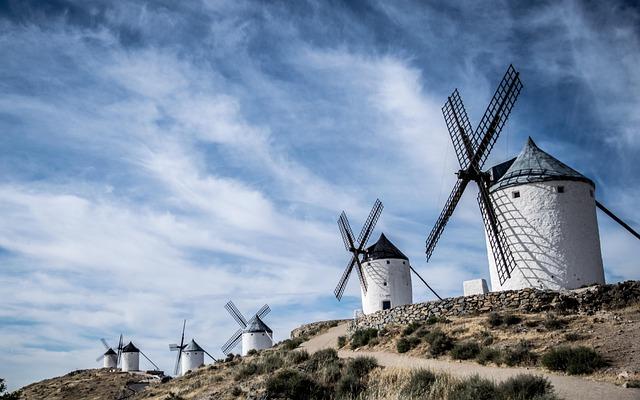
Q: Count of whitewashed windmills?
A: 6